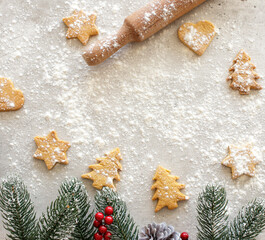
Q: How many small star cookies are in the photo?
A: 3